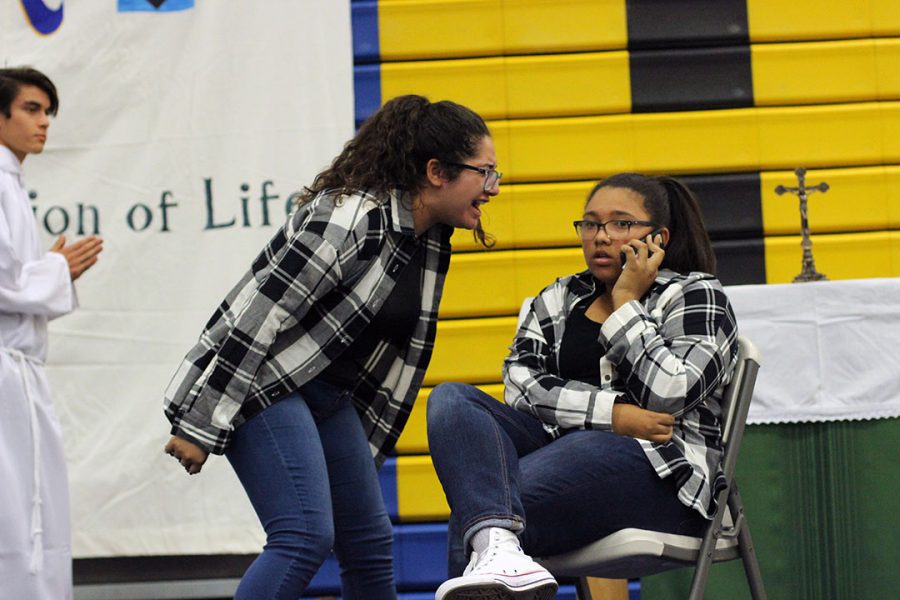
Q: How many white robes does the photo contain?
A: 1